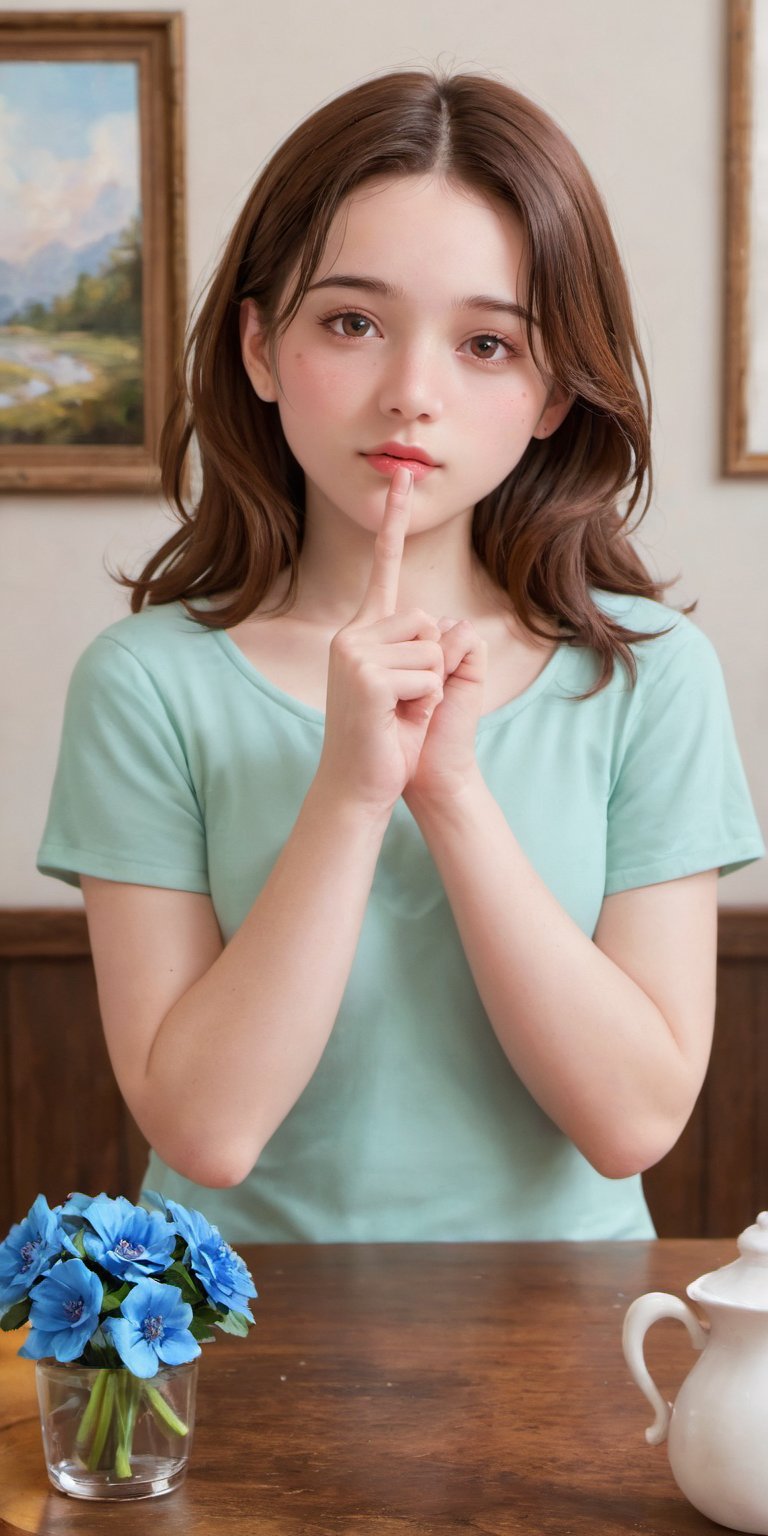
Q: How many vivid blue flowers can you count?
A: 5